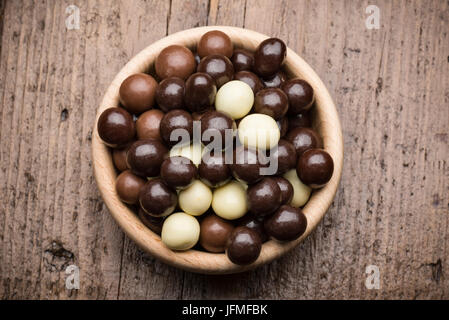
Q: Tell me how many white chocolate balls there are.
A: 7